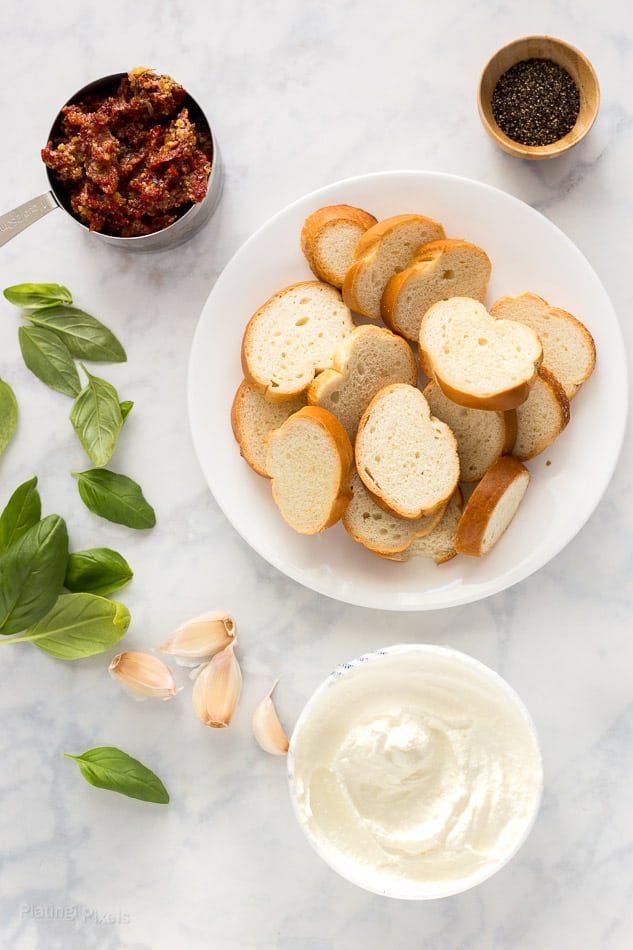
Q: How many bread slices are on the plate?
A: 15